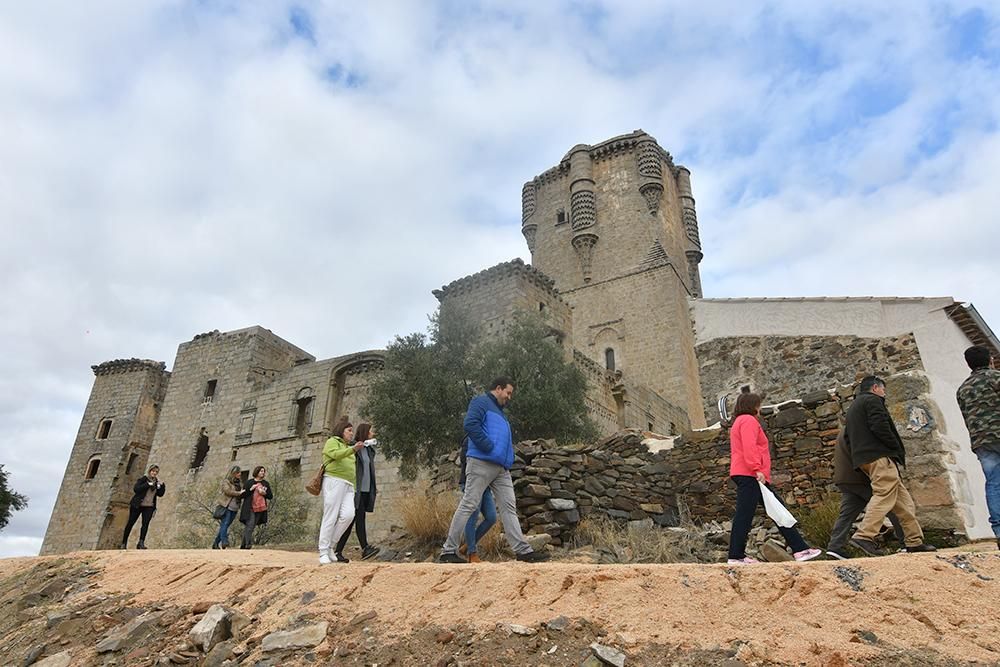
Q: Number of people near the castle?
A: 11